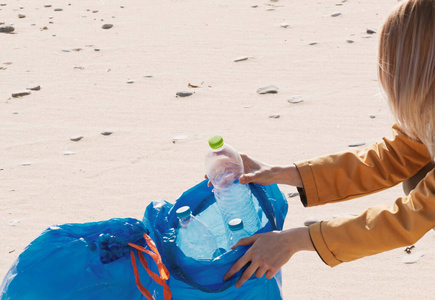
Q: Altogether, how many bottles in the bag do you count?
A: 3